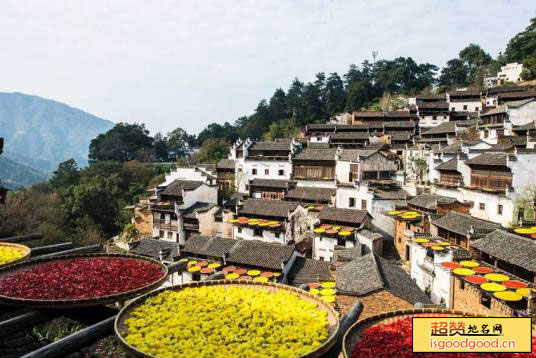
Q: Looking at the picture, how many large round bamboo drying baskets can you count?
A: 4